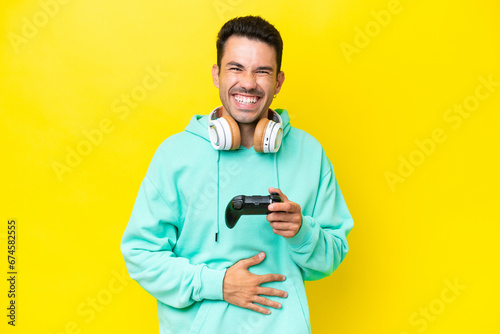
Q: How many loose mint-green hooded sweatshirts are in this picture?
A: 1